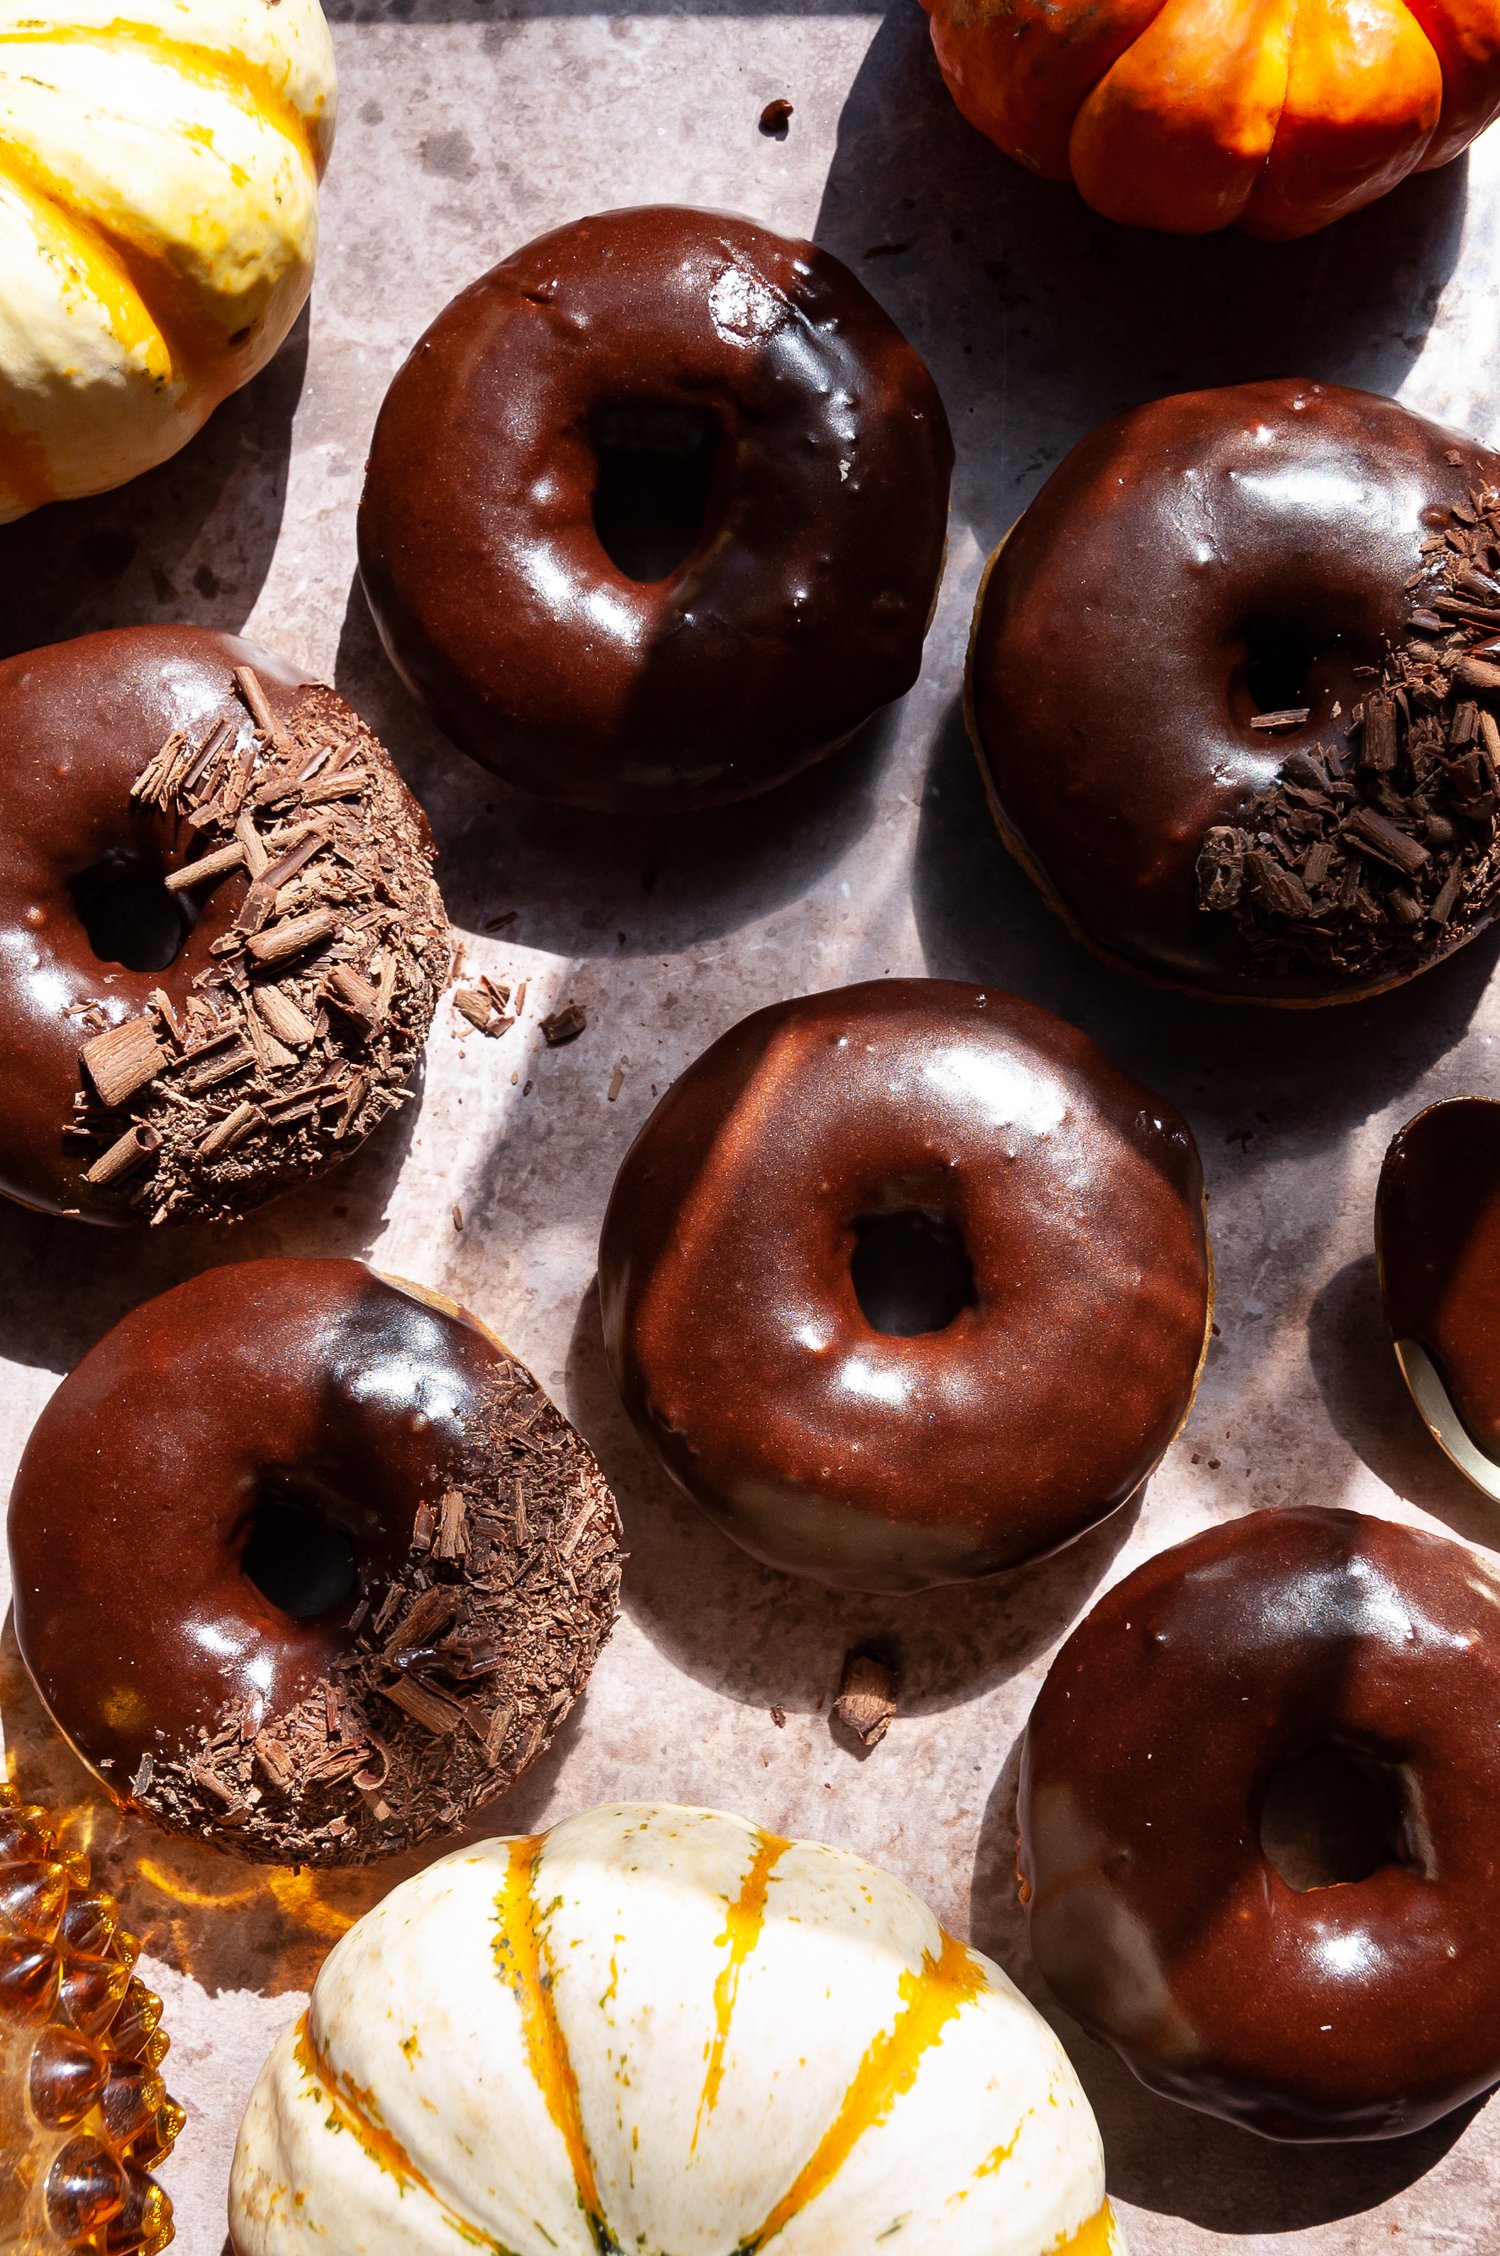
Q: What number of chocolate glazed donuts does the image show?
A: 6